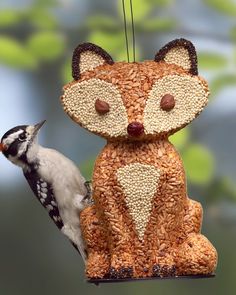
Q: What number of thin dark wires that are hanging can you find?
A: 2